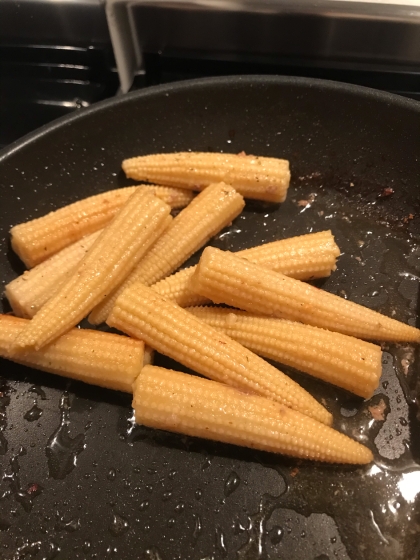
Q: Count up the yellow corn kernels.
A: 11